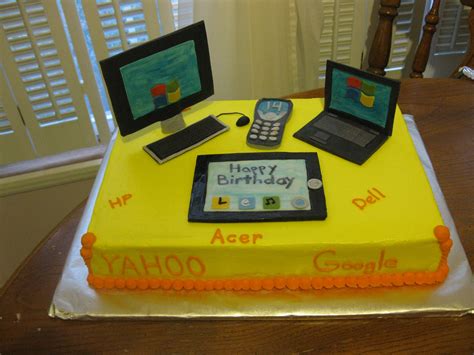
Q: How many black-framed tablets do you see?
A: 1